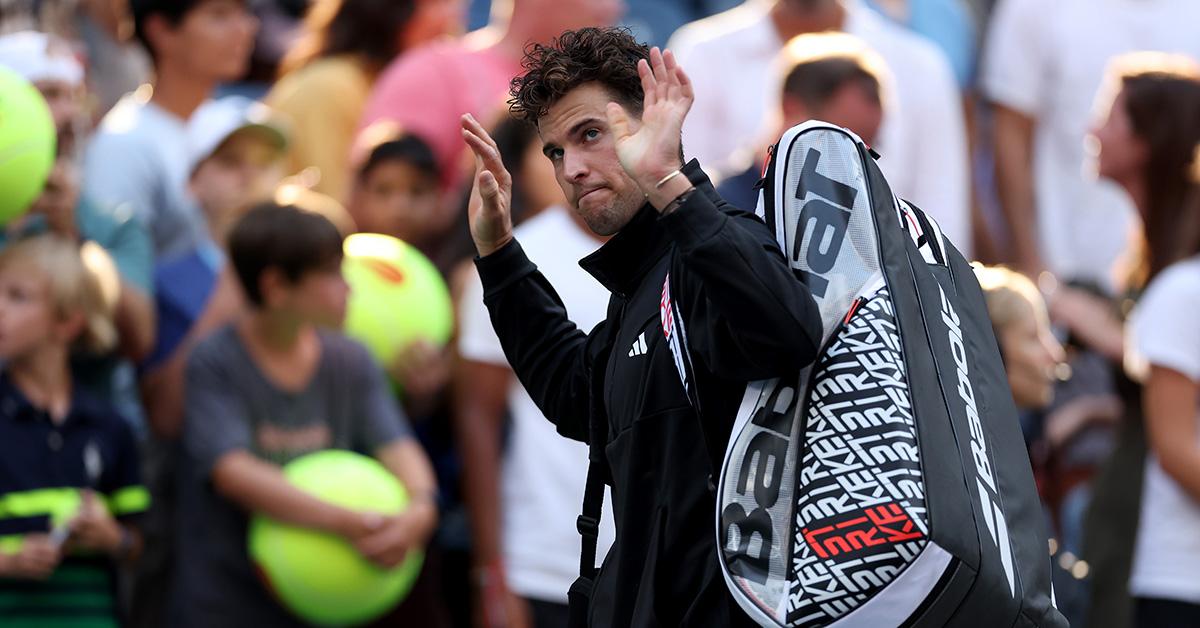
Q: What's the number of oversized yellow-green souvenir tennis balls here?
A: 3